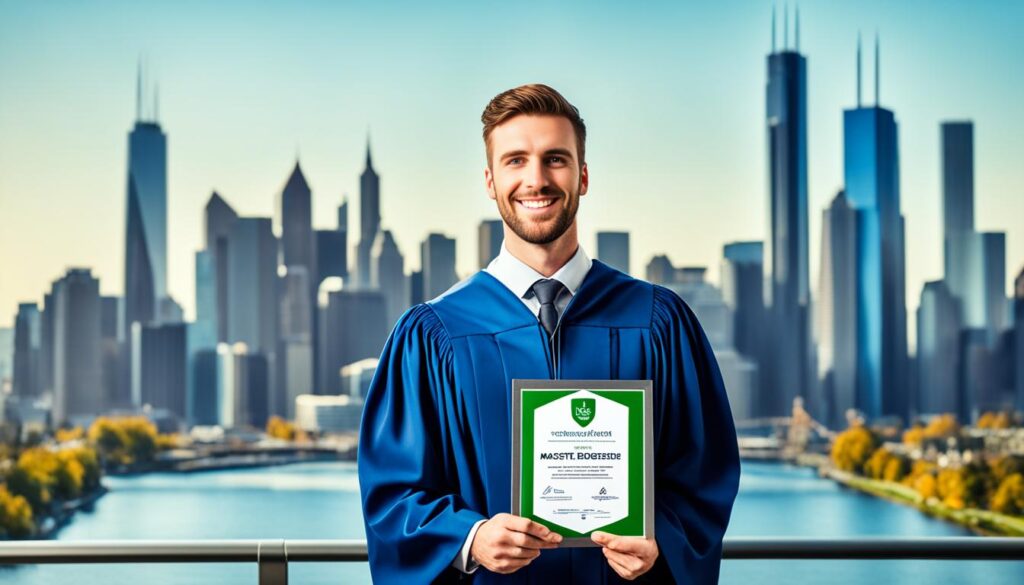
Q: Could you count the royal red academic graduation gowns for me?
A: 0